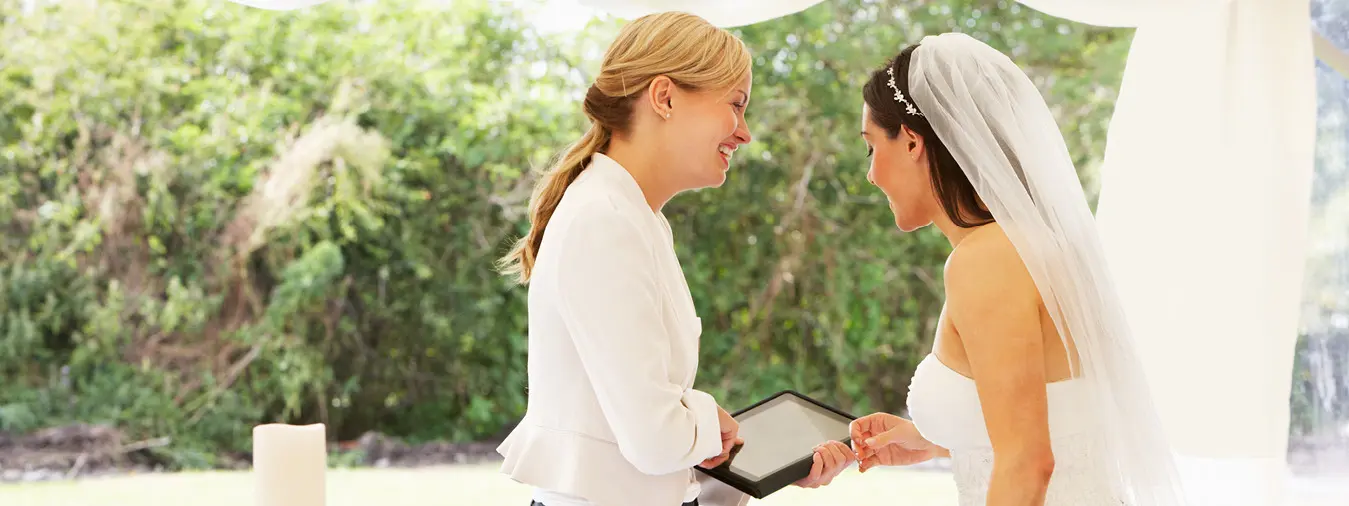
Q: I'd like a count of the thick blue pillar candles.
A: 0